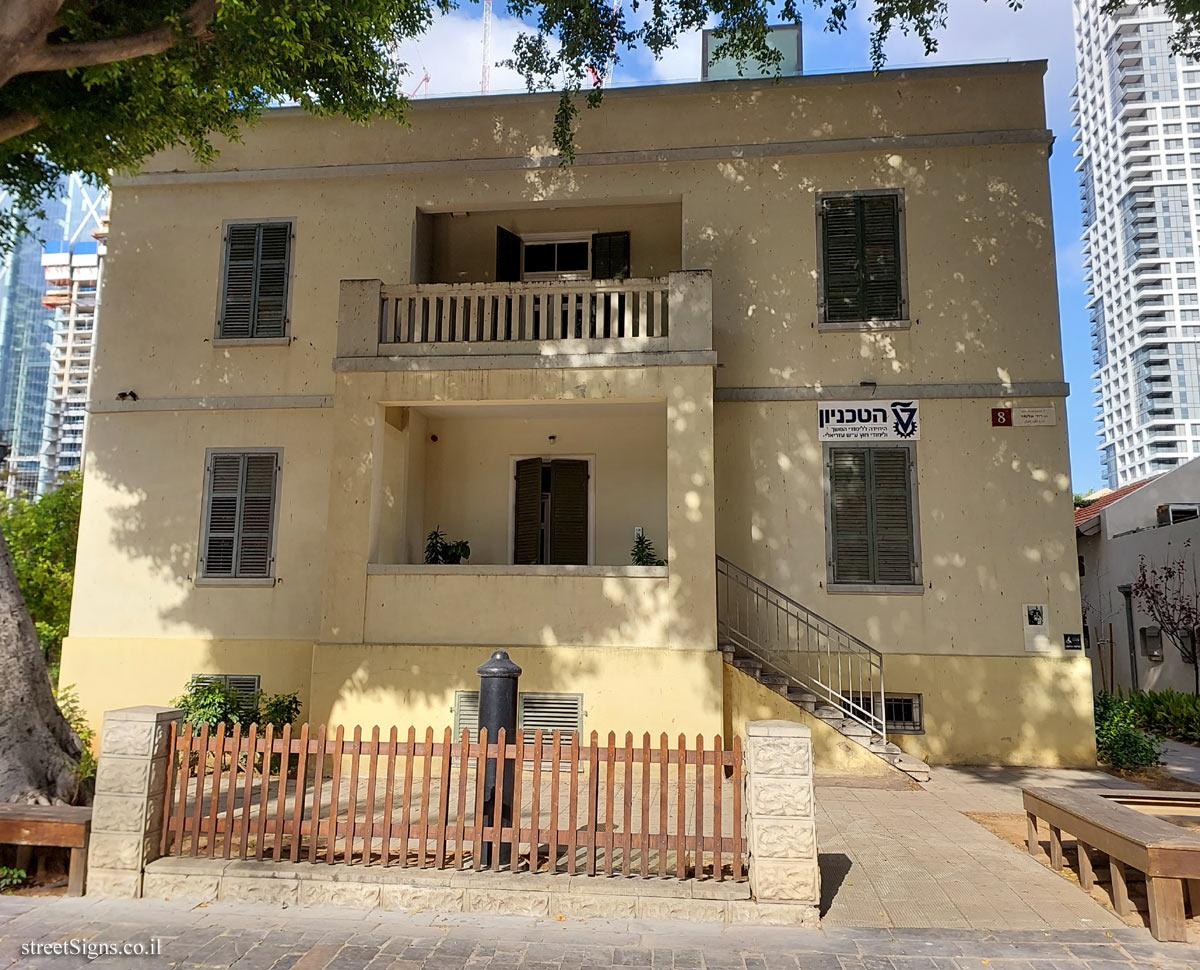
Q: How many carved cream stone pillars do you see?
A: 2